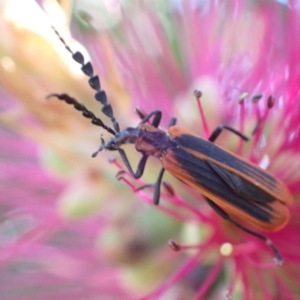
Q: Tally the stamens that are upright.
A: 4